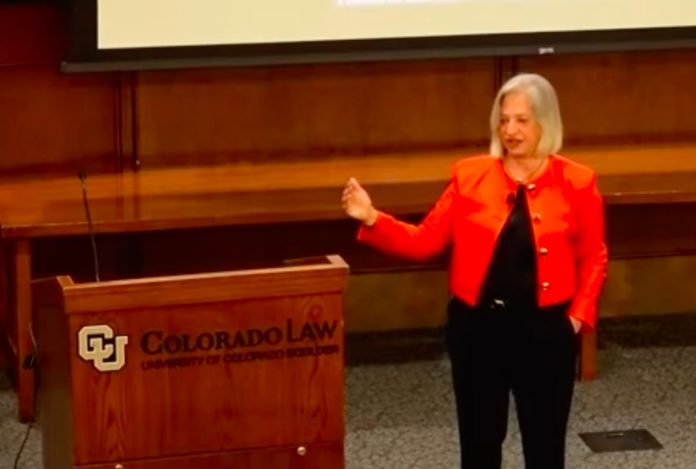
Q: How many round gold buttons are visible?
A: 4